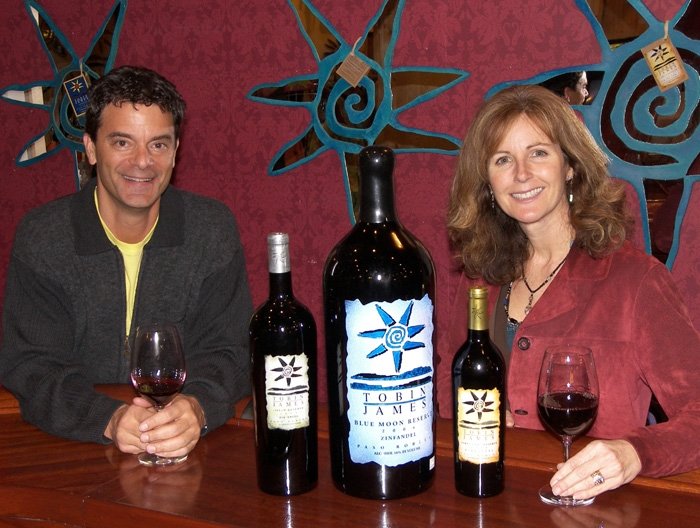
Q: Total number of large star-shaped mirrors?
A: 3